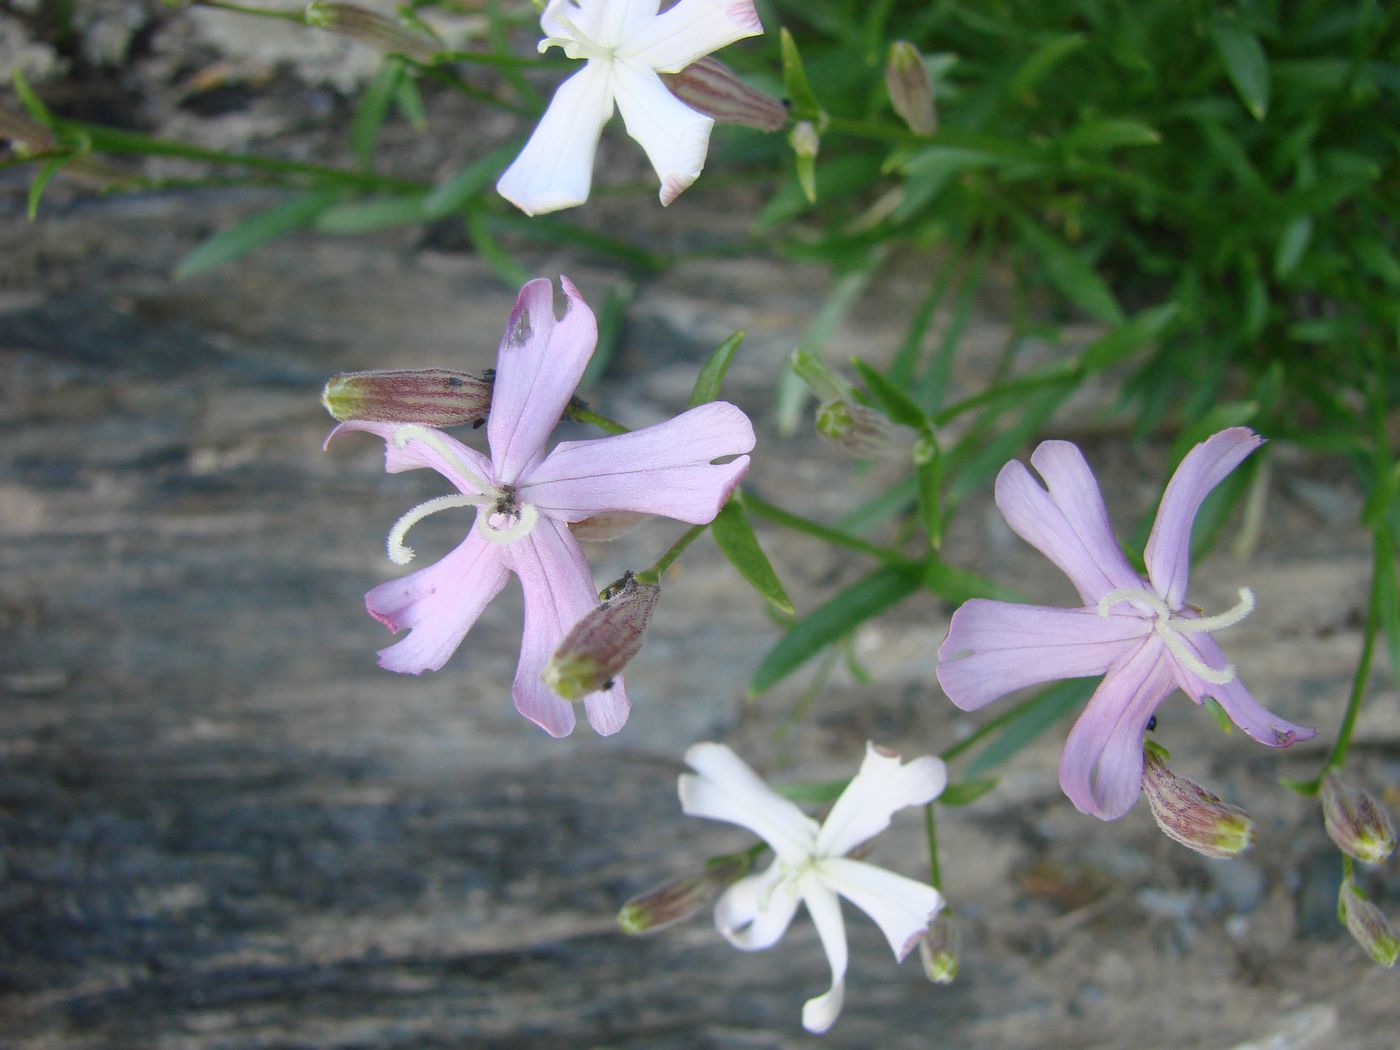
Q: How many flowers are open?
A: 4